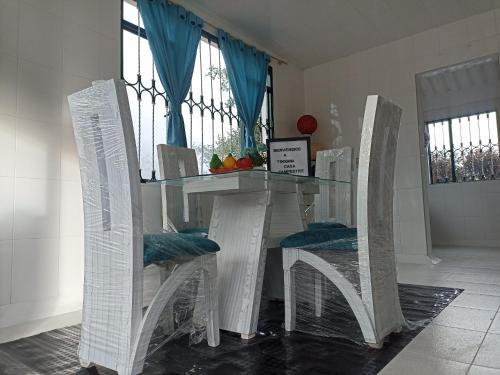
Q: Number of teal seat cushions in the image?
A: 4